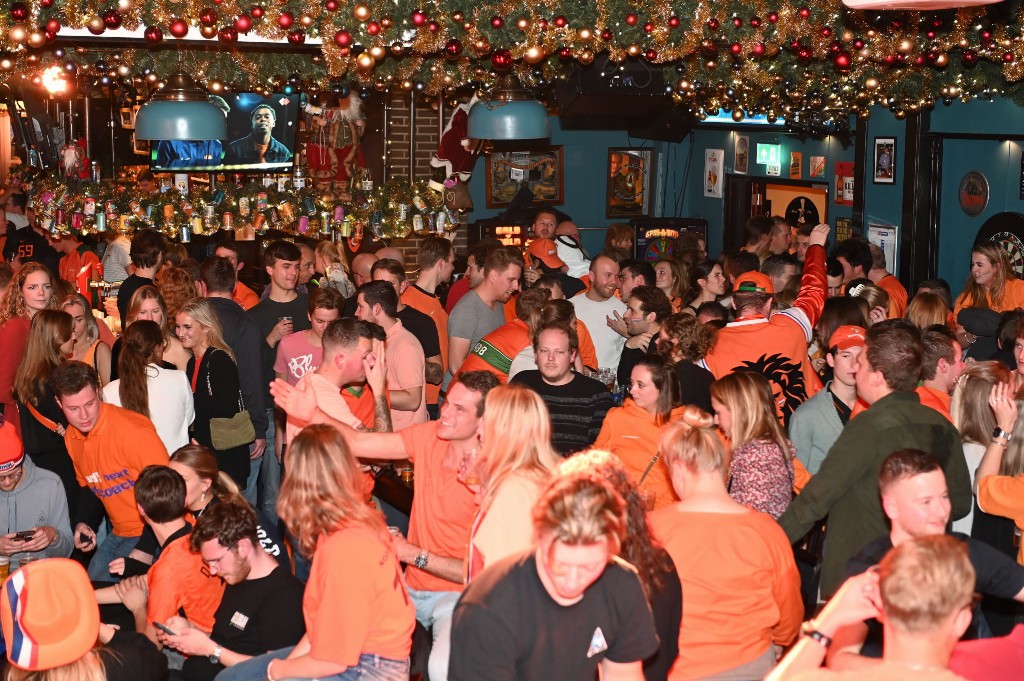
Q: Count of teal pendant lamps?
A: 2